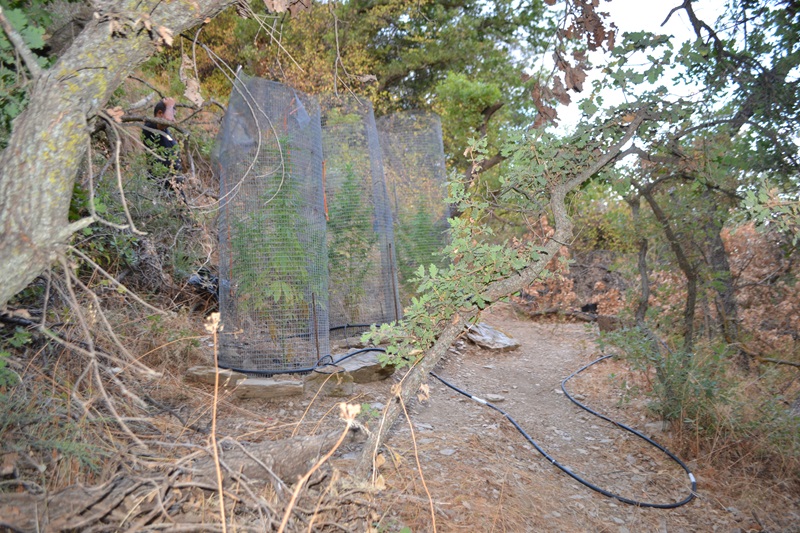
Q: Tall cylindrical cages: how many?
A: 3